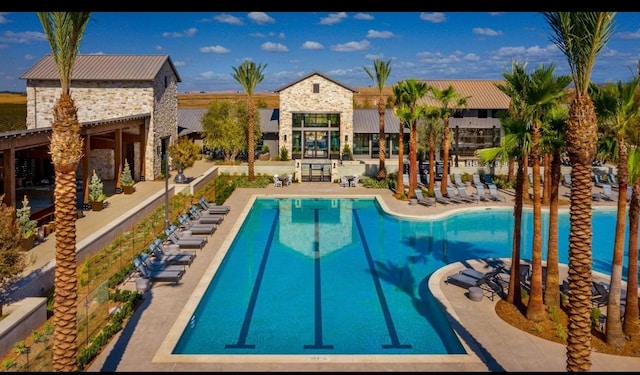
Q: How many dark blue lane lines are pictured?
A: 3